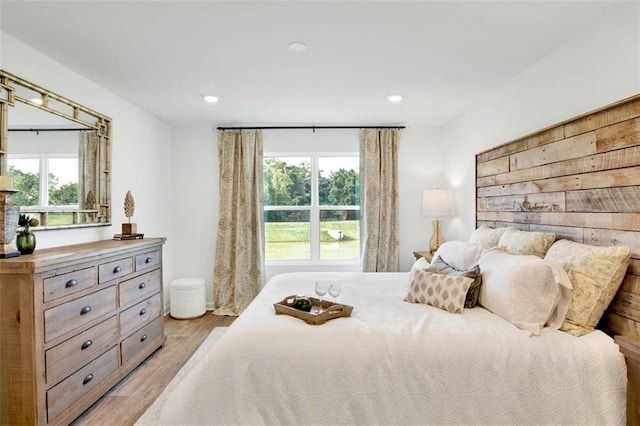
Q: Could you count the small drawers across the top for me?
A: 3